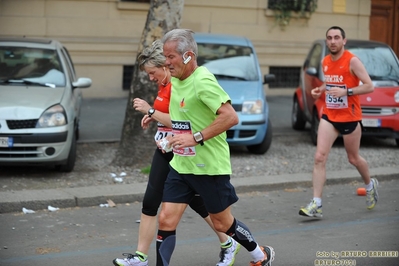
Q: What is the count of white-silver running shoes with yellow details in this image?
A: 2